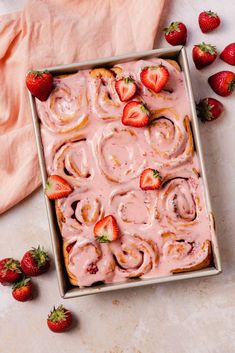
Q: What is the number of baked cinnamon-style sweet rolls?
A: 12